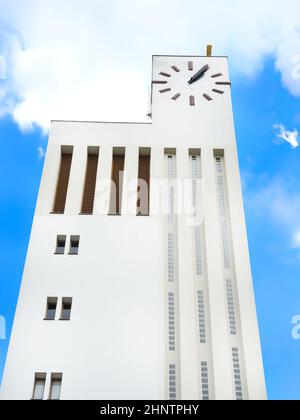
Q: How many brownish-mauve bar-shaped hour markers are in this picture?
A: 11